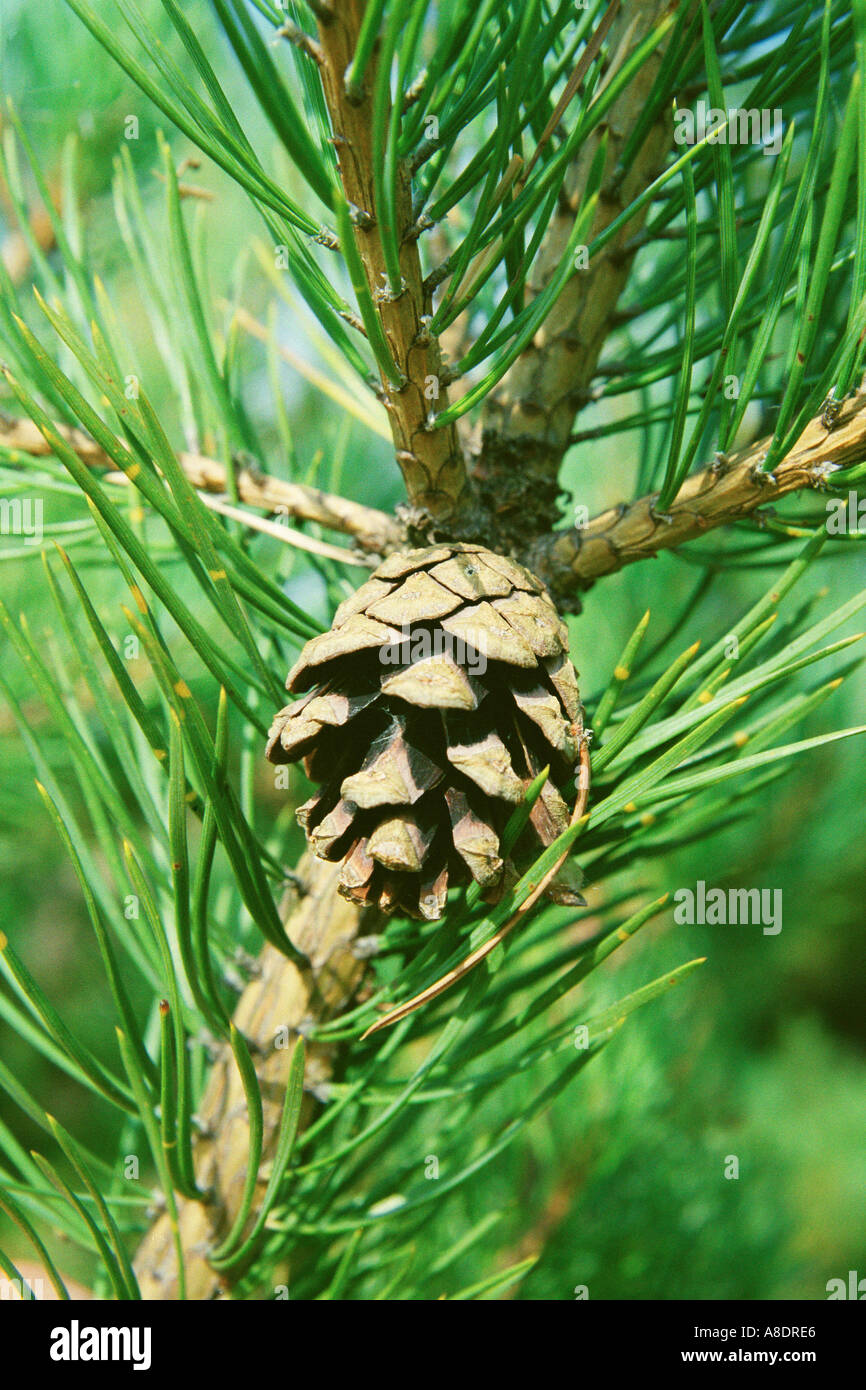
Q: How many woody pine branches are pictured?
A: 5